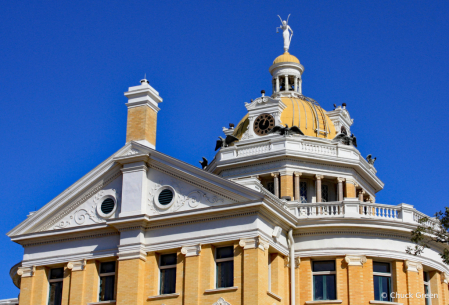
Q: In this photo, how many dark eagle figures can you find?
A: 5